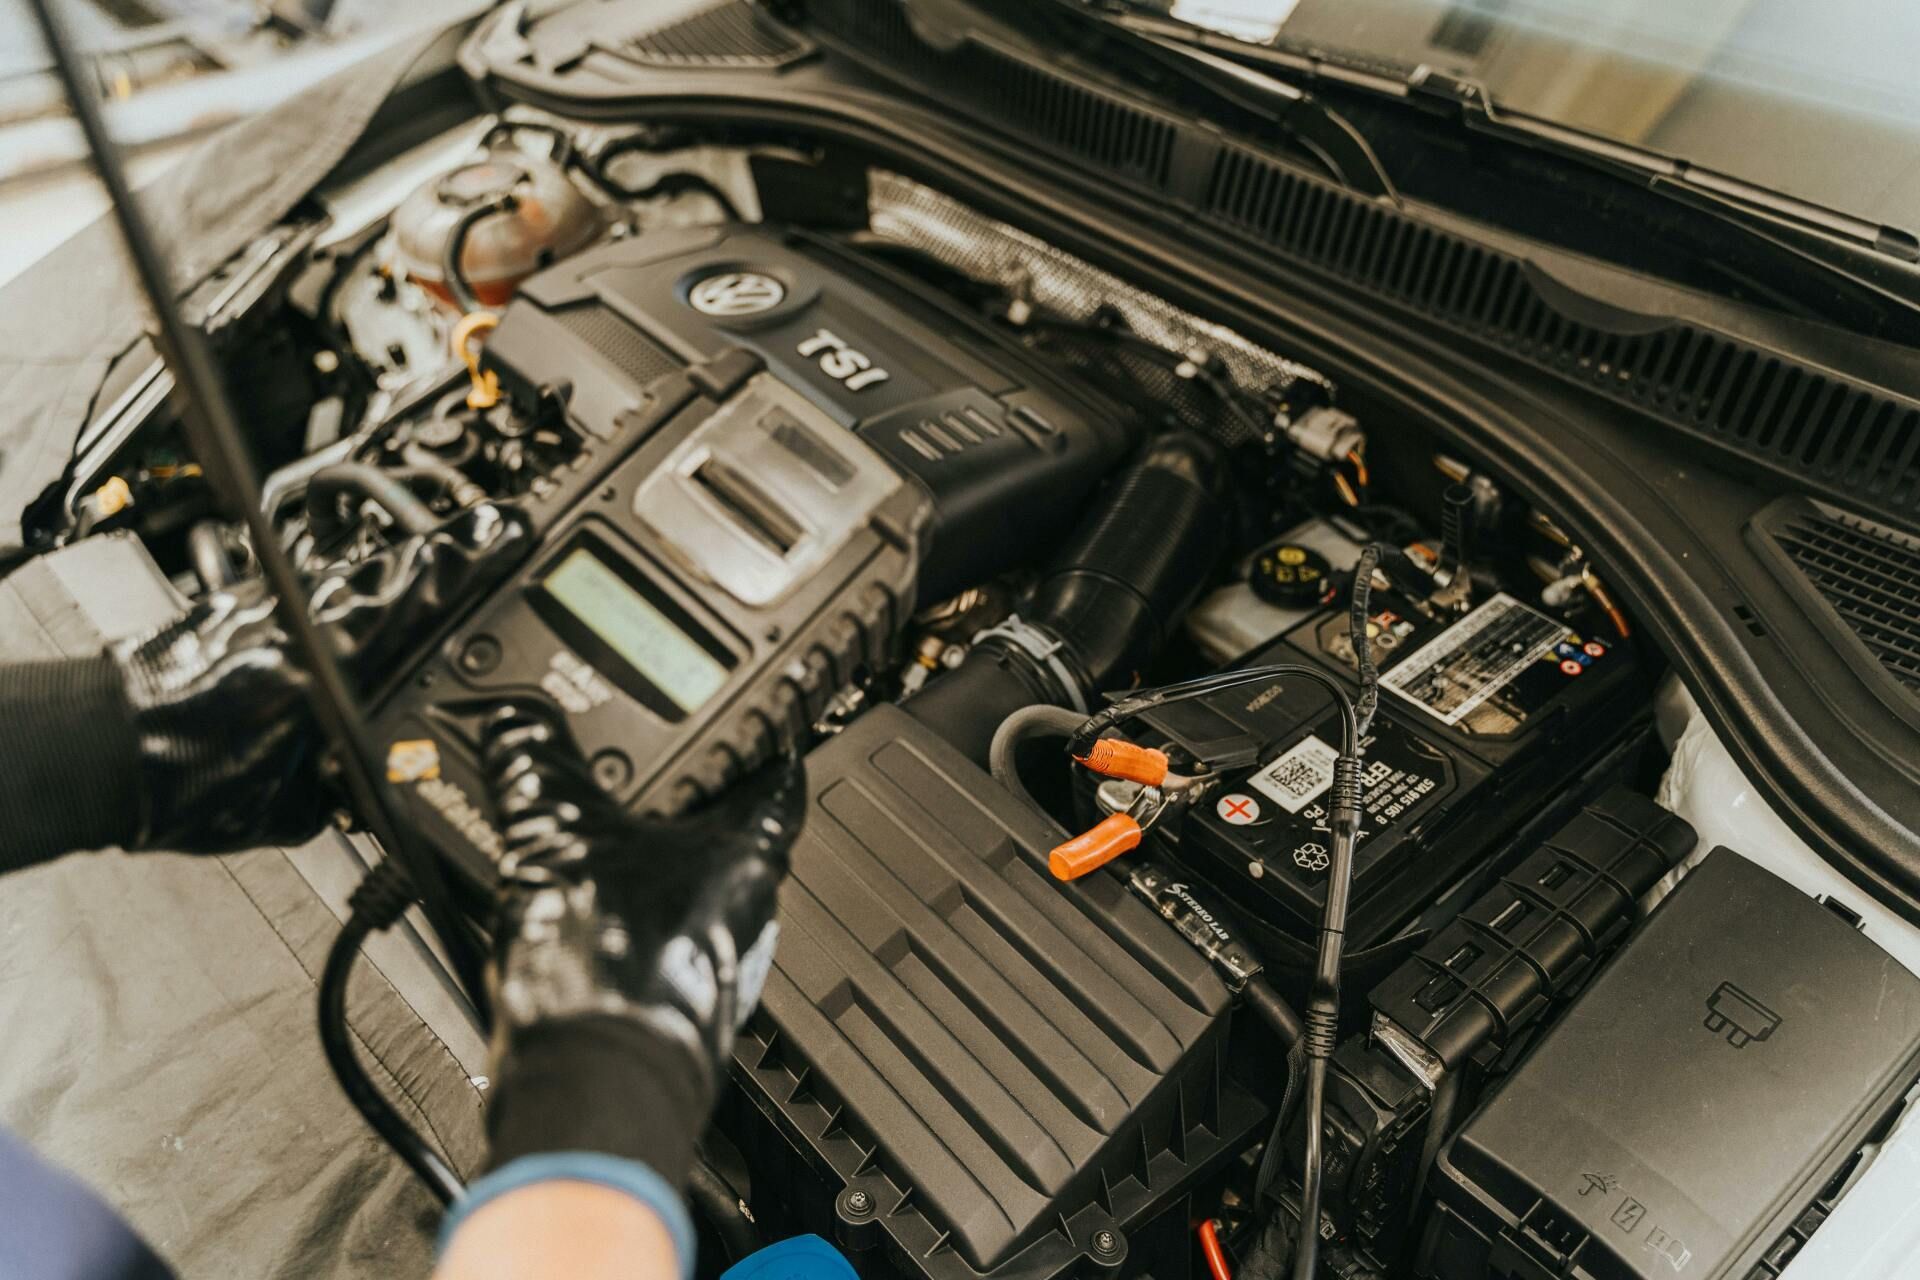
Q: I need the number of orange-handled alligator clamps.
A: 1